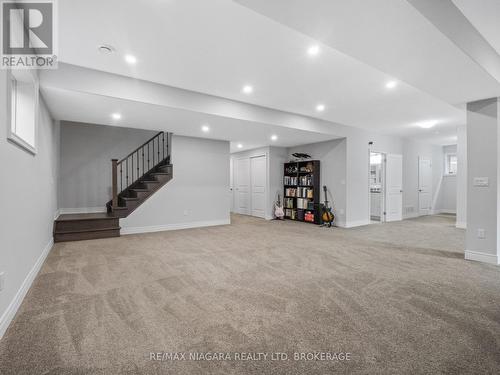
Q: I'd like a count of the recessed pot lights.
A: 9